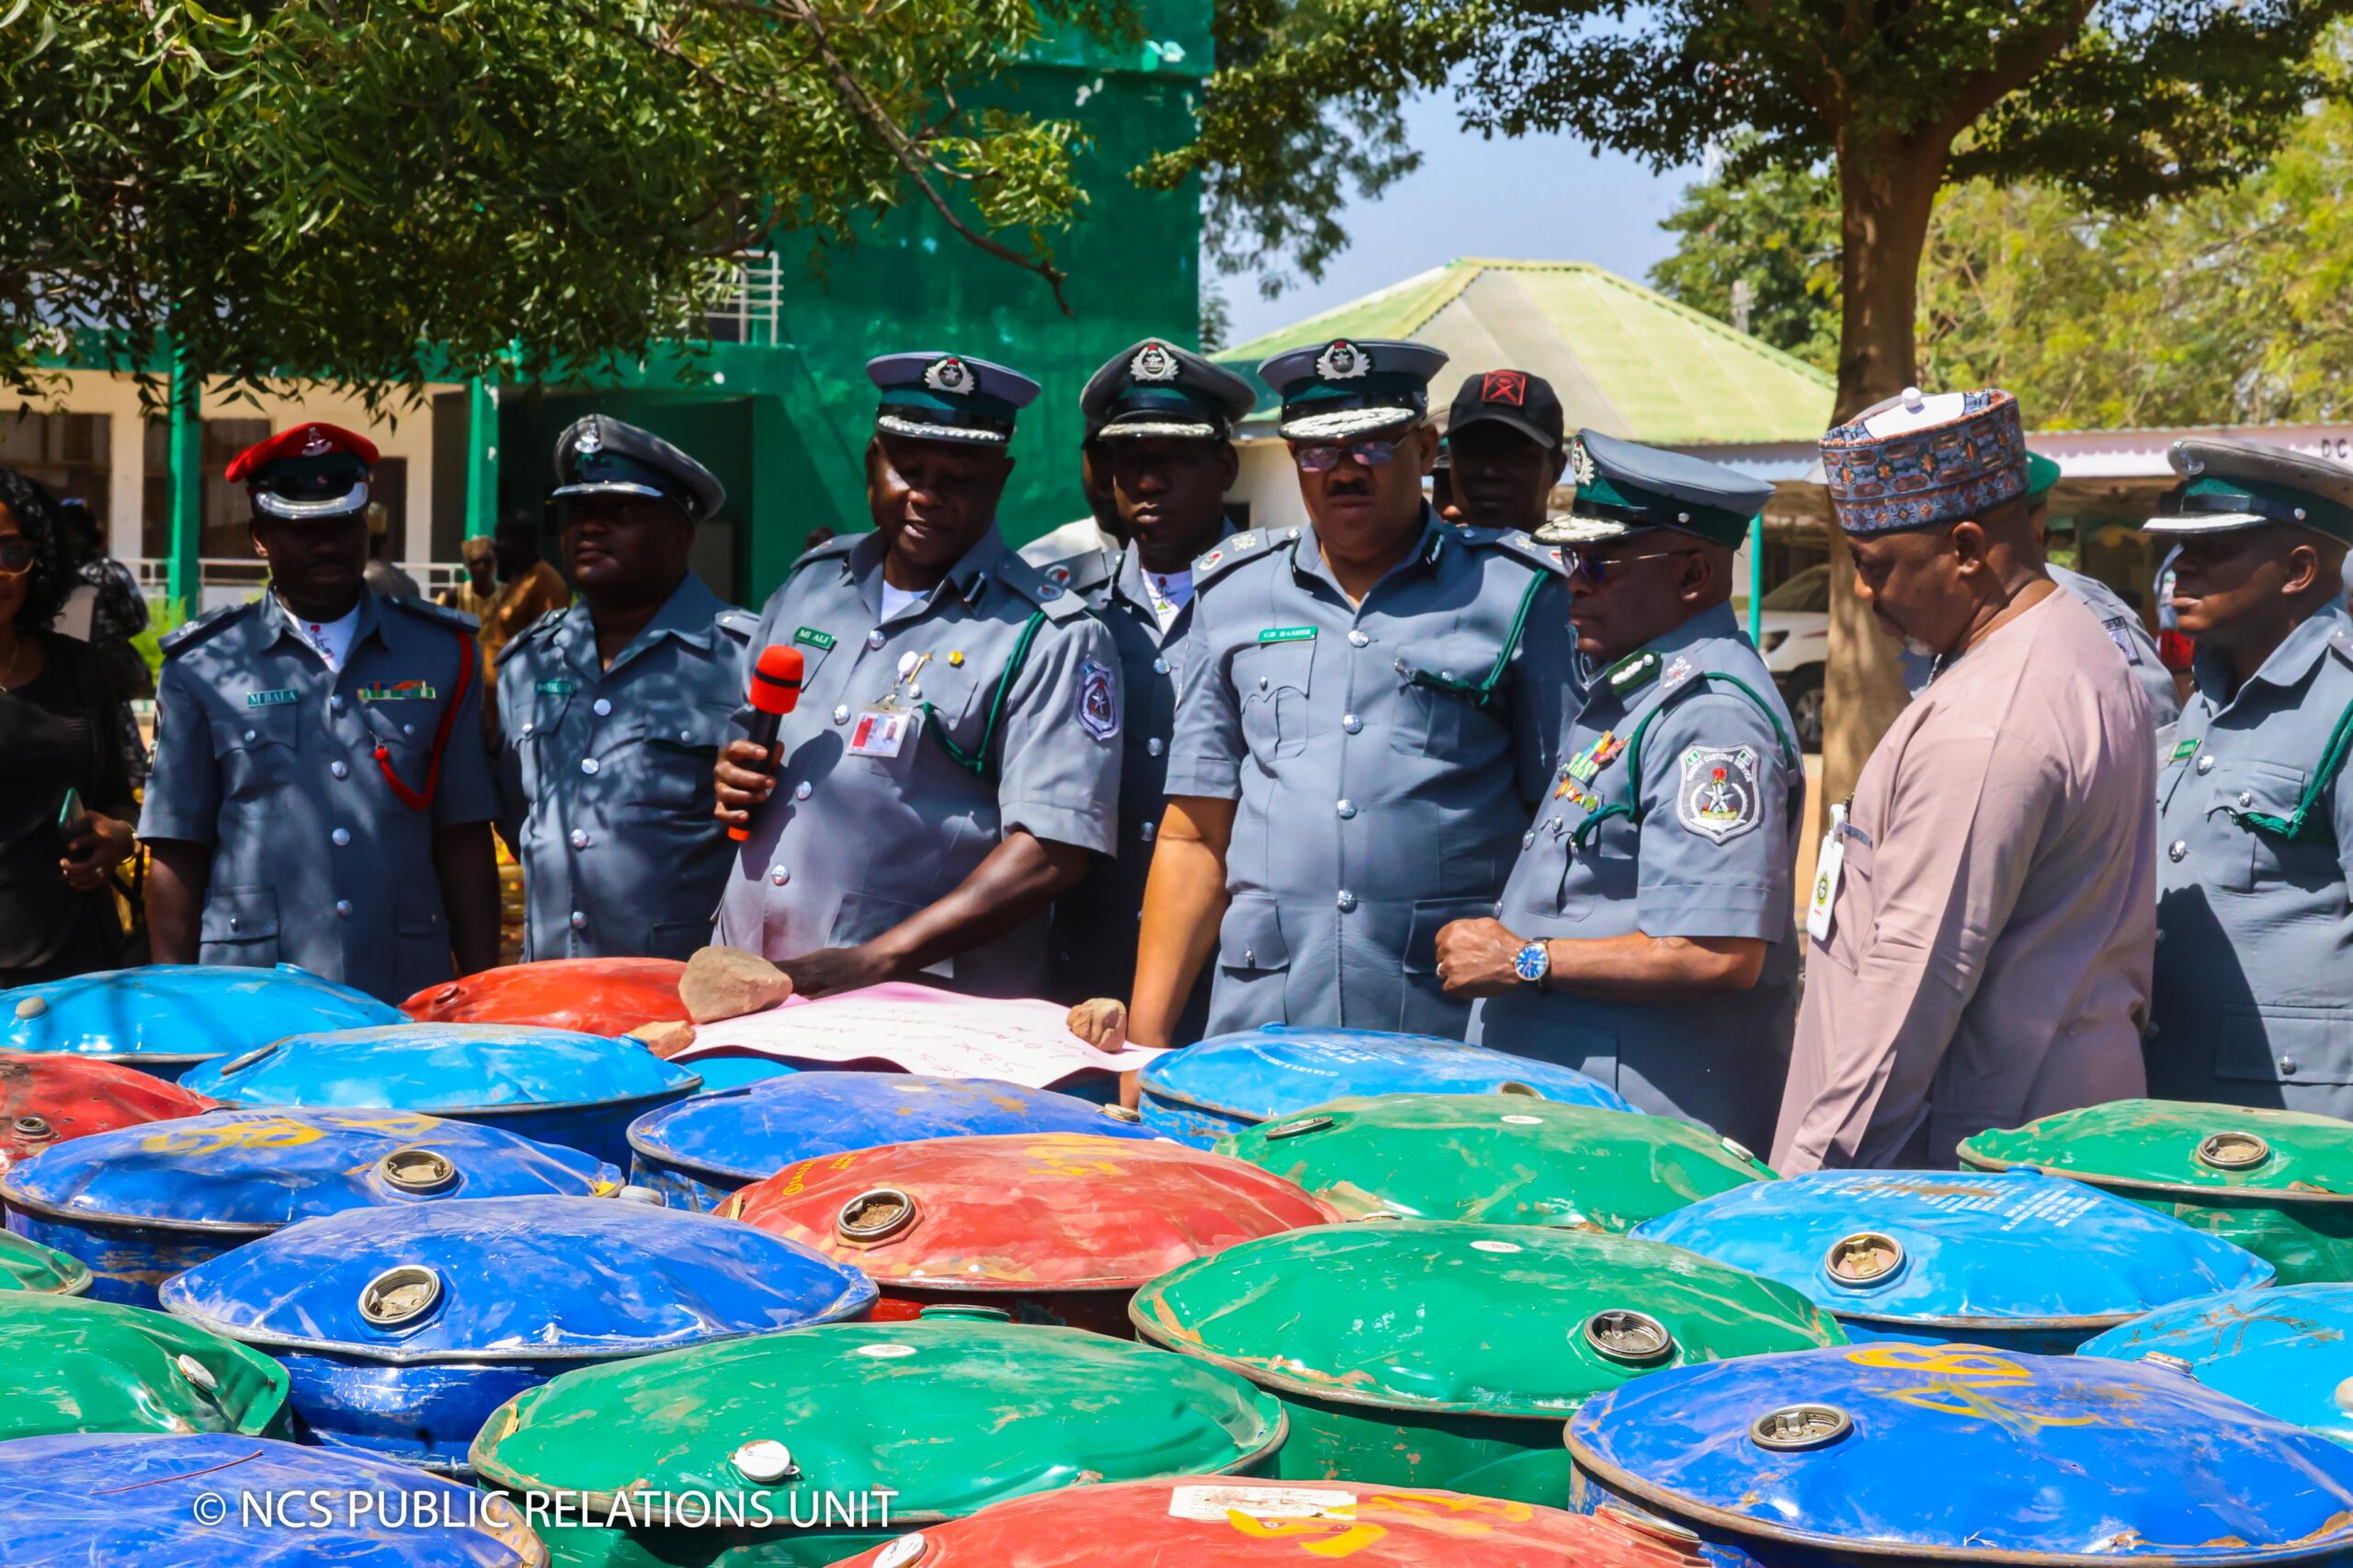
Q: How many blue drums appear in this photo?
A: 11